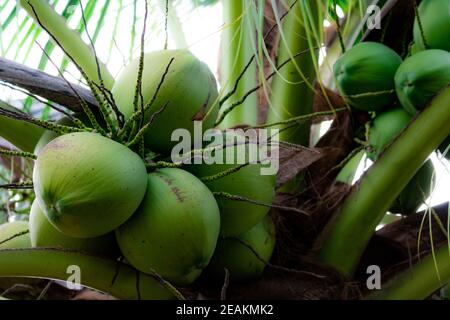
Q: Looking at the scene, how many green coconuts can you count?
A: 12